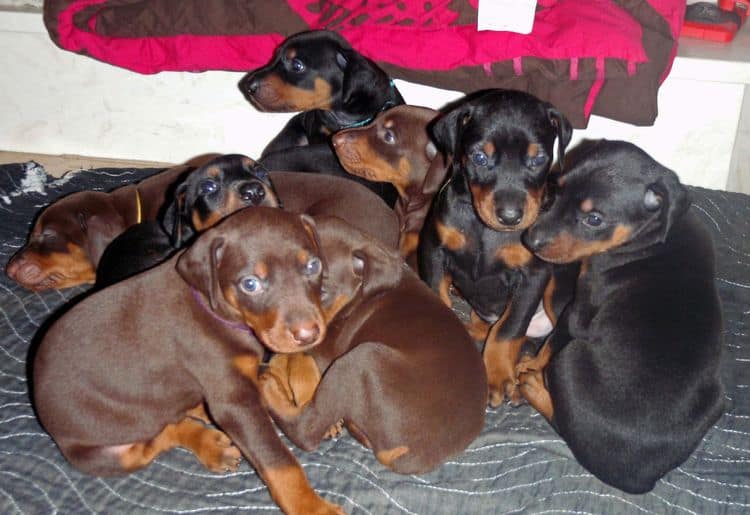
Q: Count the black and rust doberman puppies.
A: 4